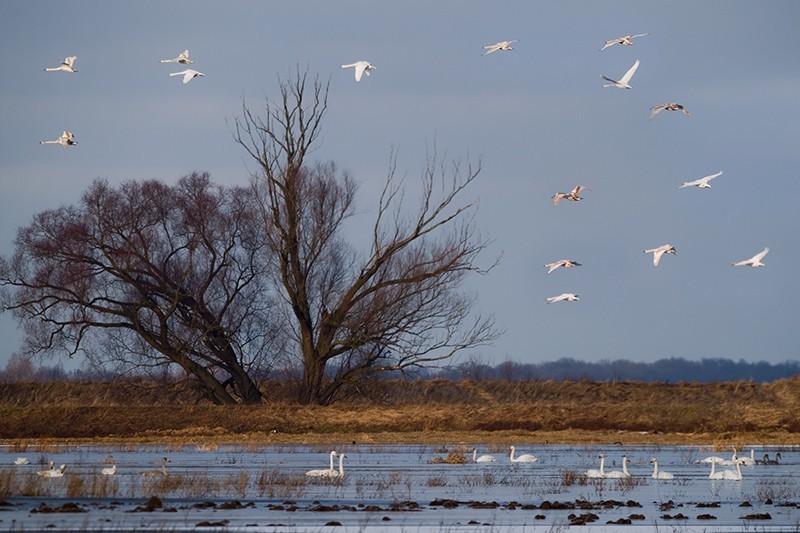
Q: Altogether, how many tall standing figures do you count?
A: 2